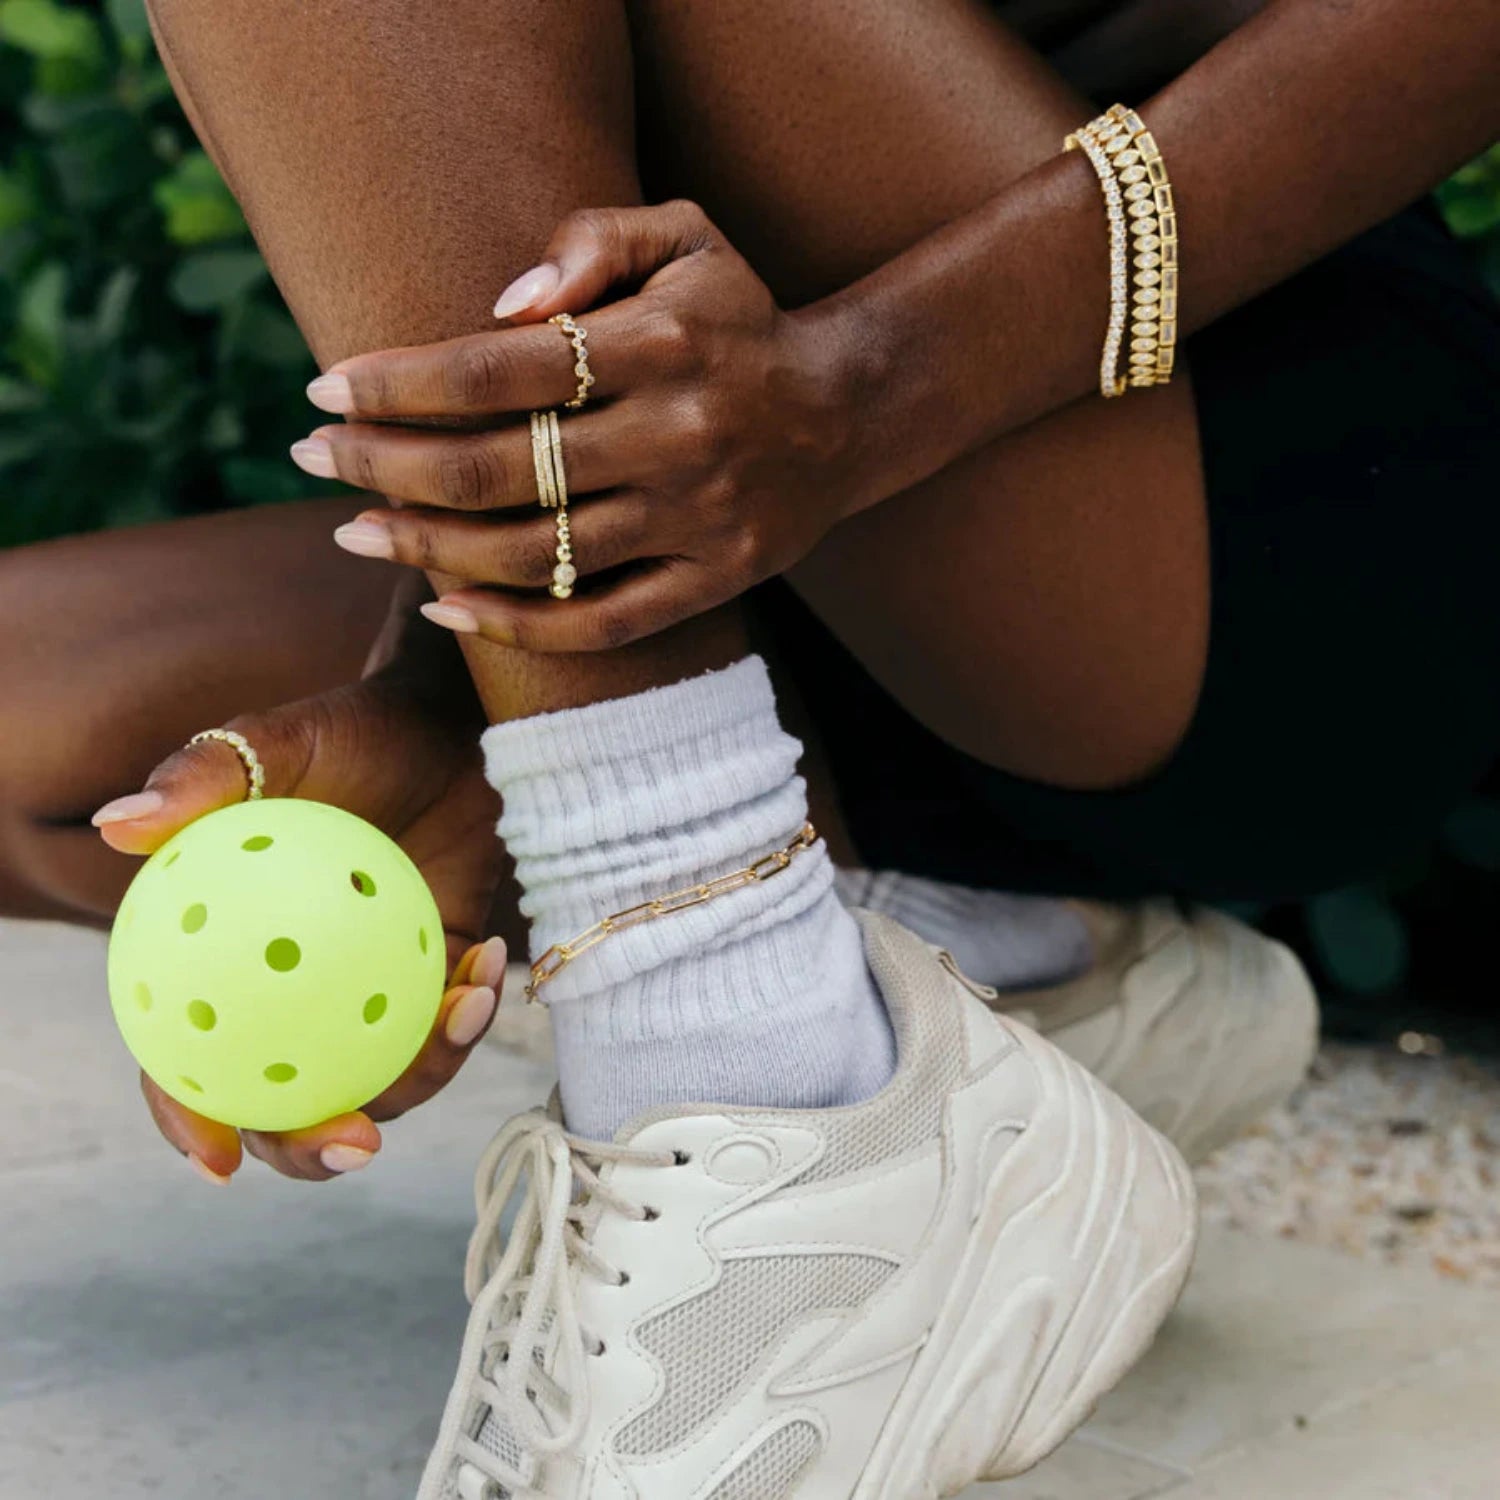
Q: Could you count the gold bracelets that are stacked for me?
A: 3